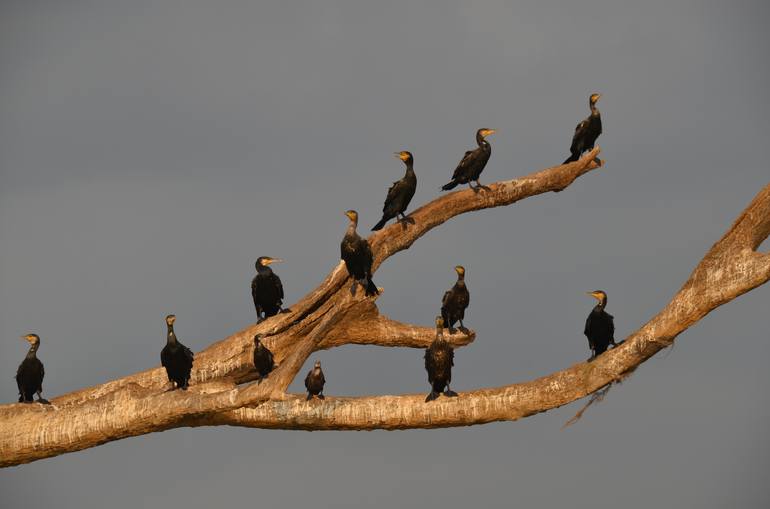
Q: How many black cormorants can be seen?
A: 12